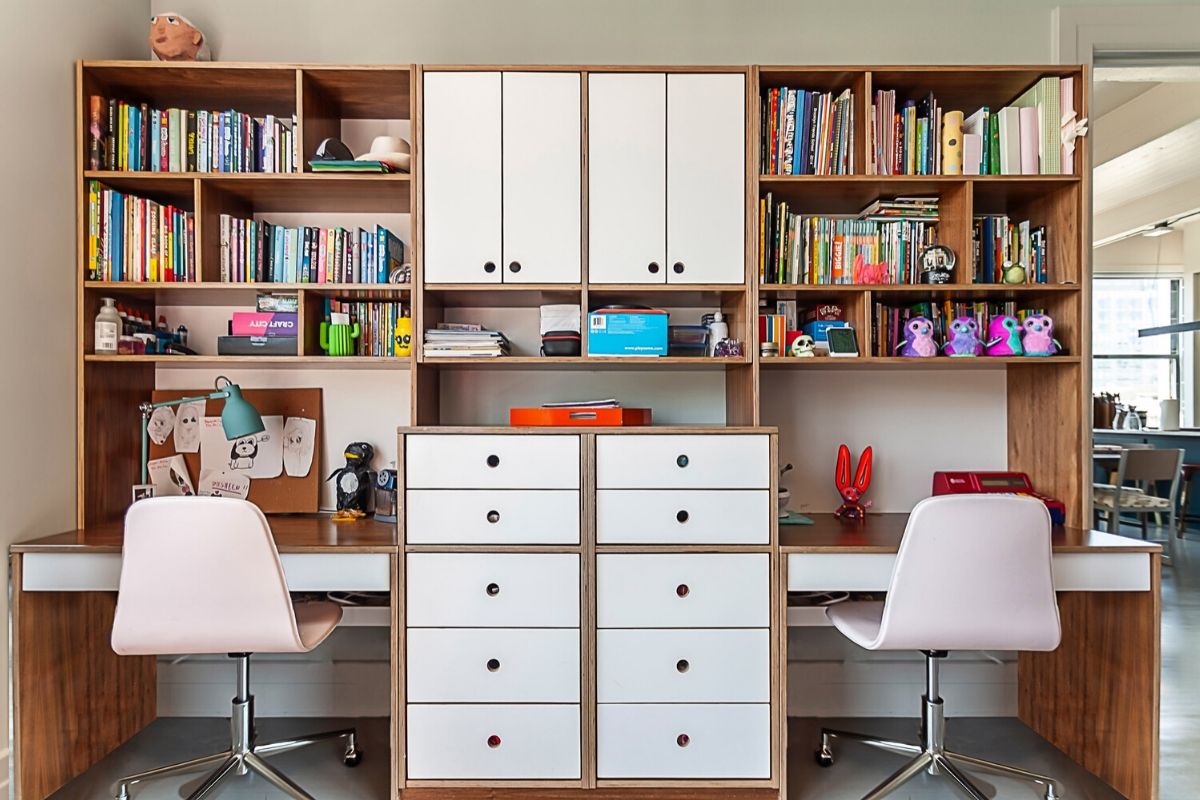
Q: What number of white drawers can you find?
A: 12